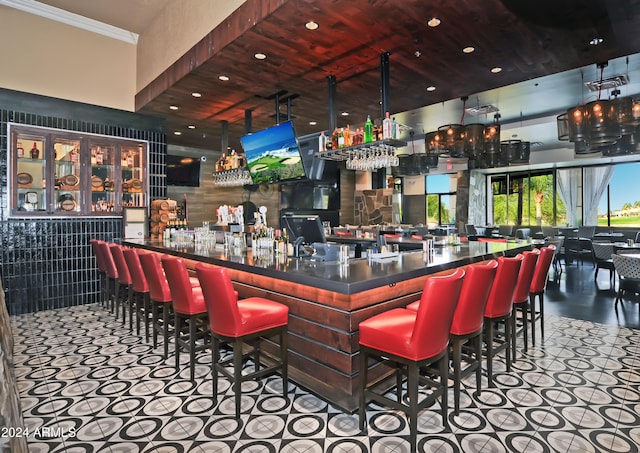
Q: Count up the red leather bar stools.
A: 12